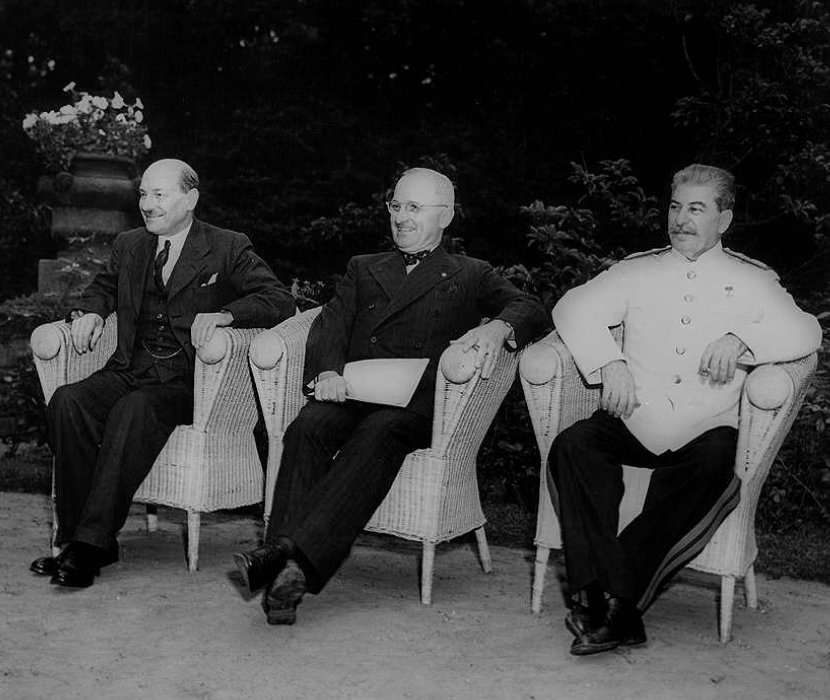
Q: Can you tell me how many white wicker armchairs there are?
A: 3